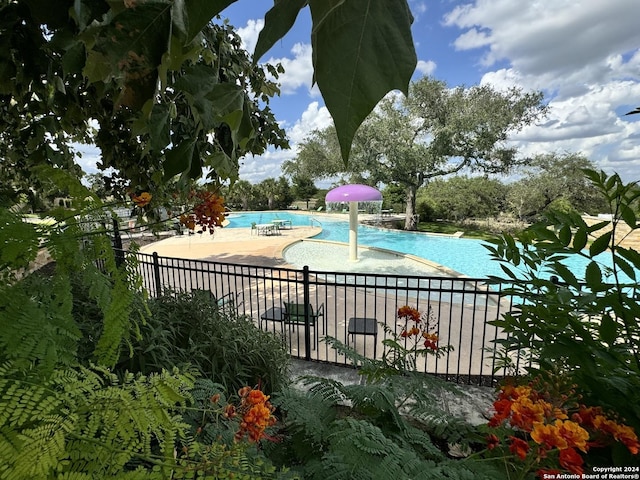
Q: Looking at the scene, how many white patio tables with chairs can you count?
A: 2